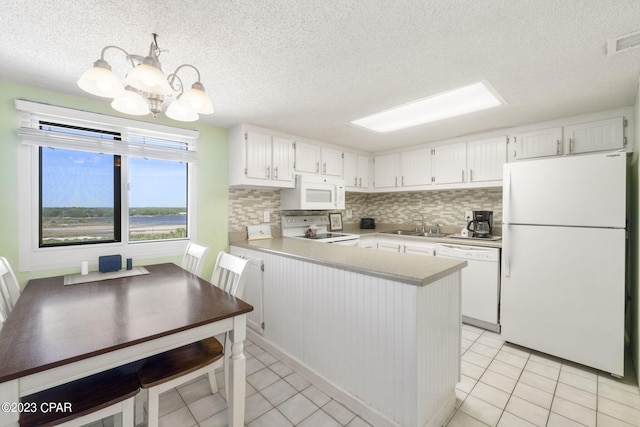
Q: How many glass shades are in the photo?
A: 5